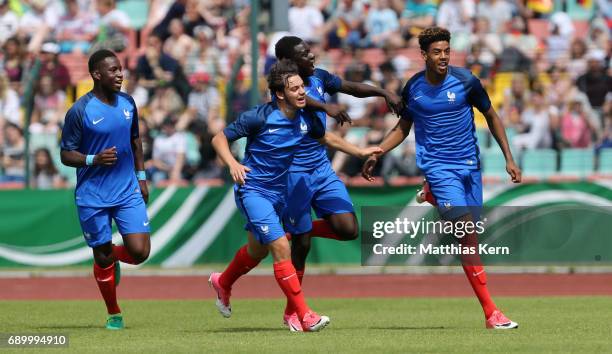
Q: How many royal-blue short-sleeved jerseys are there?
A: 4